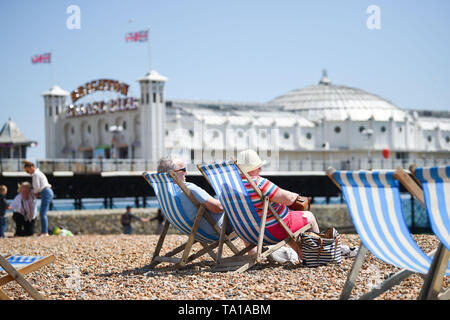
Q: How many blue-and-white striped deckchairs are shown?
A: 5